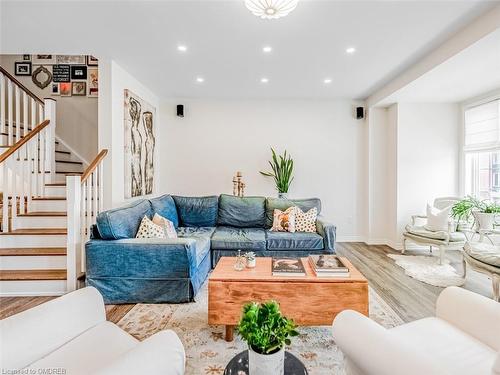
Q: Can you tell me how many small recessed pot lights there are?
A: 6